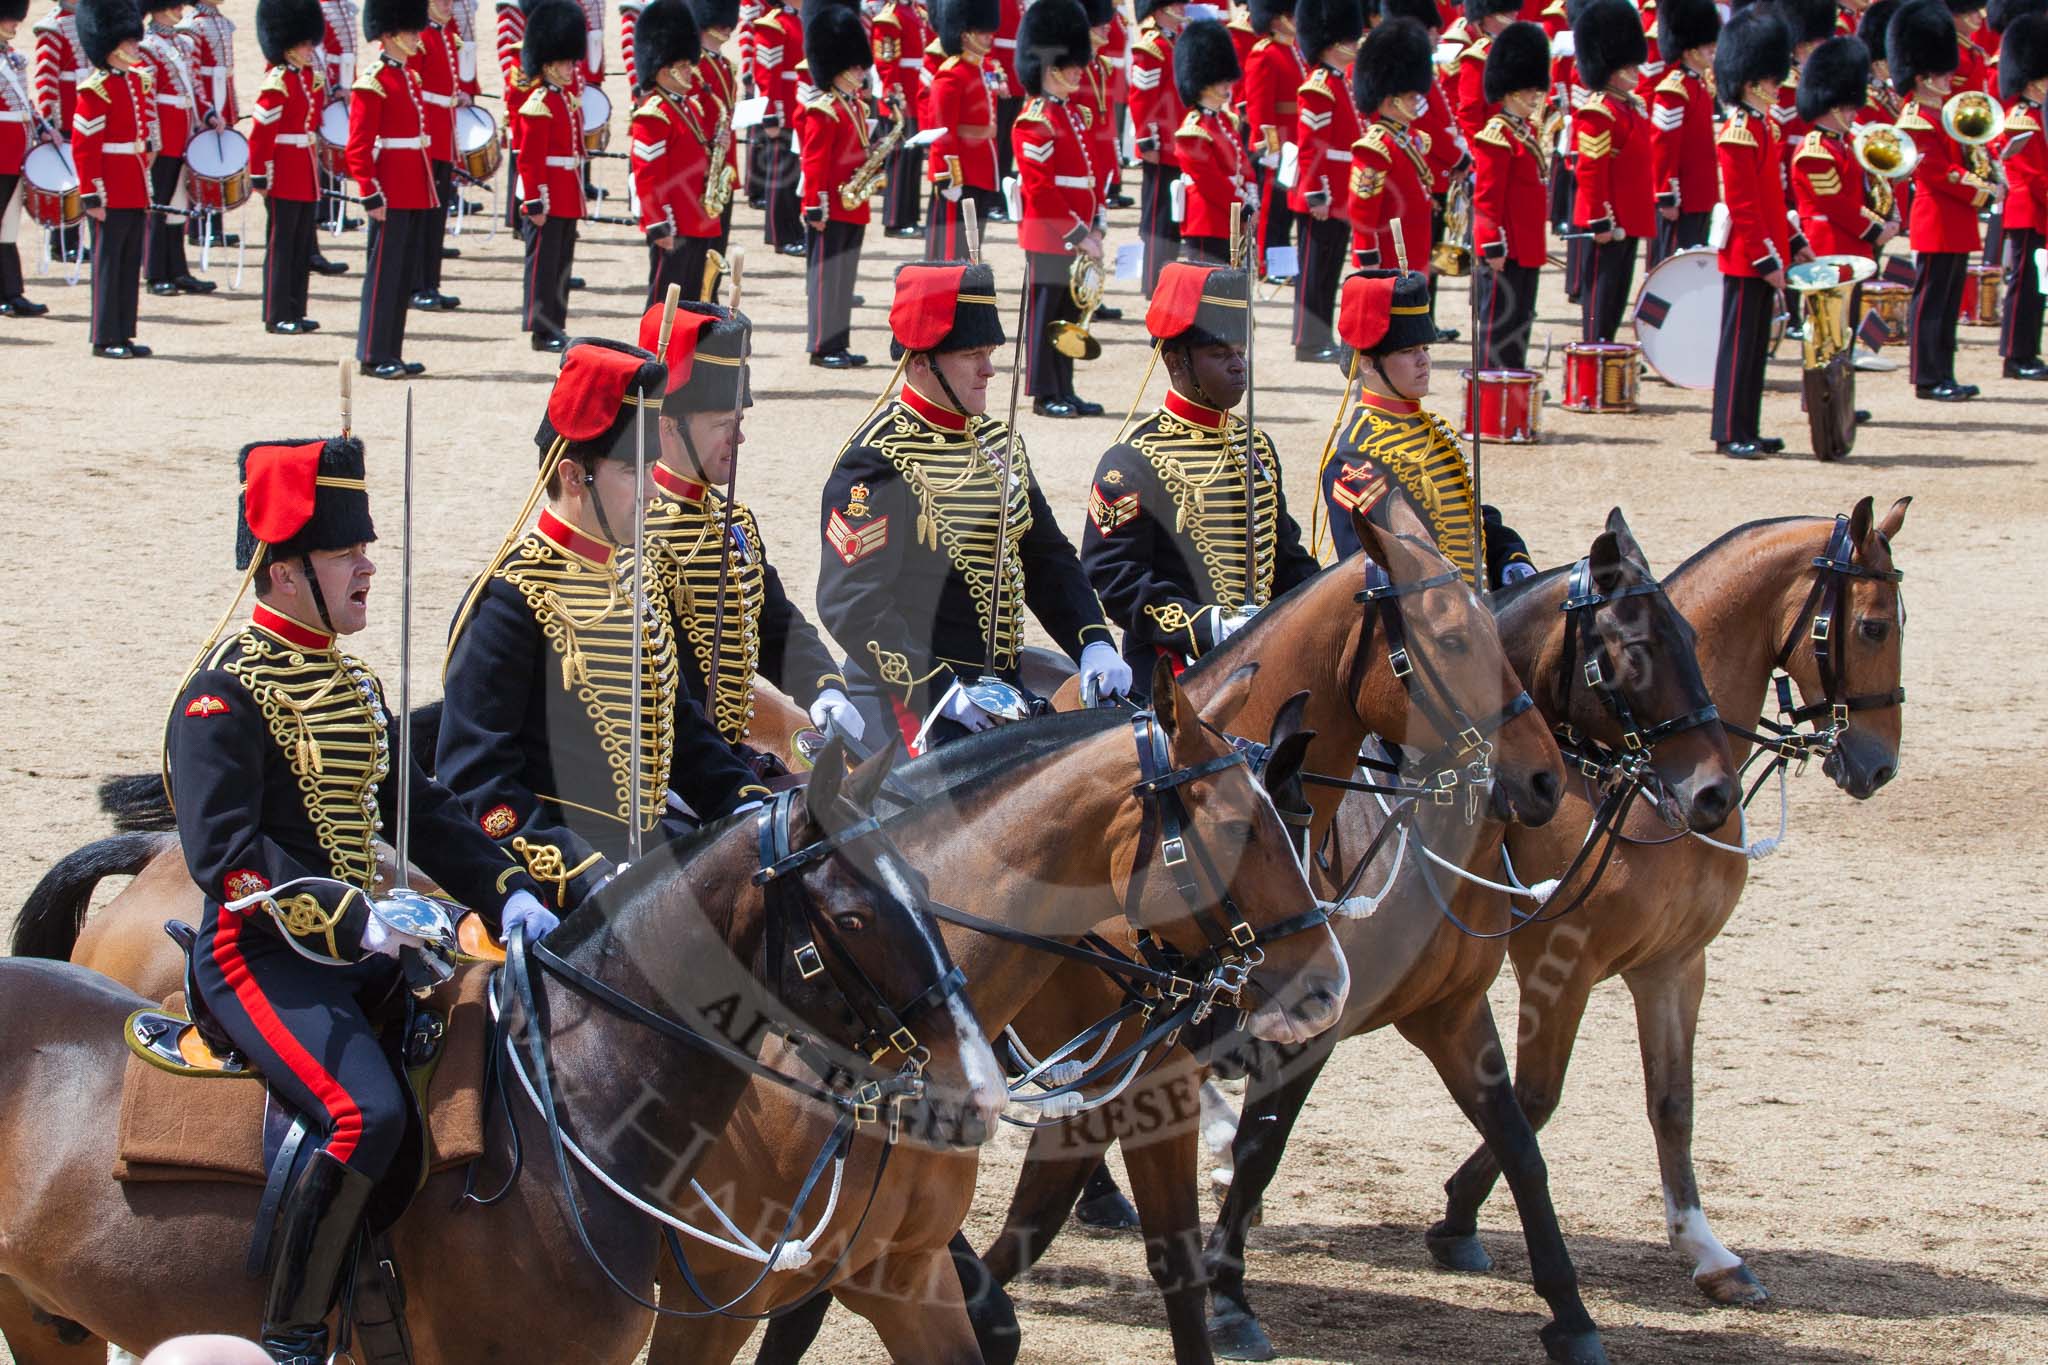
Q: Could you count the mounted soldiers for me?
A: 6